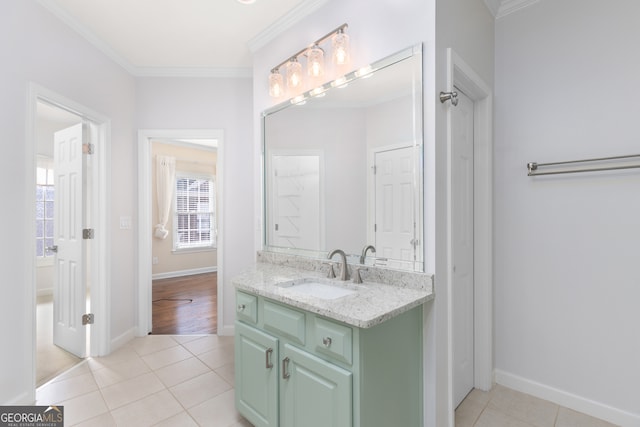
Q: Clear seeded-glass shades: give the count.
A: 4